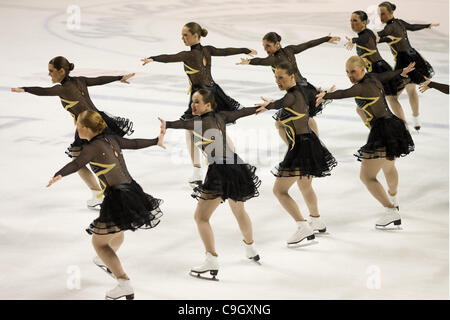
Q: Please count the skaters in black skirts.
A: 9